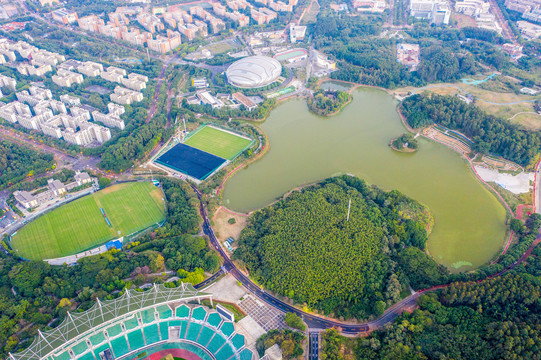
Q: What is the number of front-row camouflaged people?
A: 0